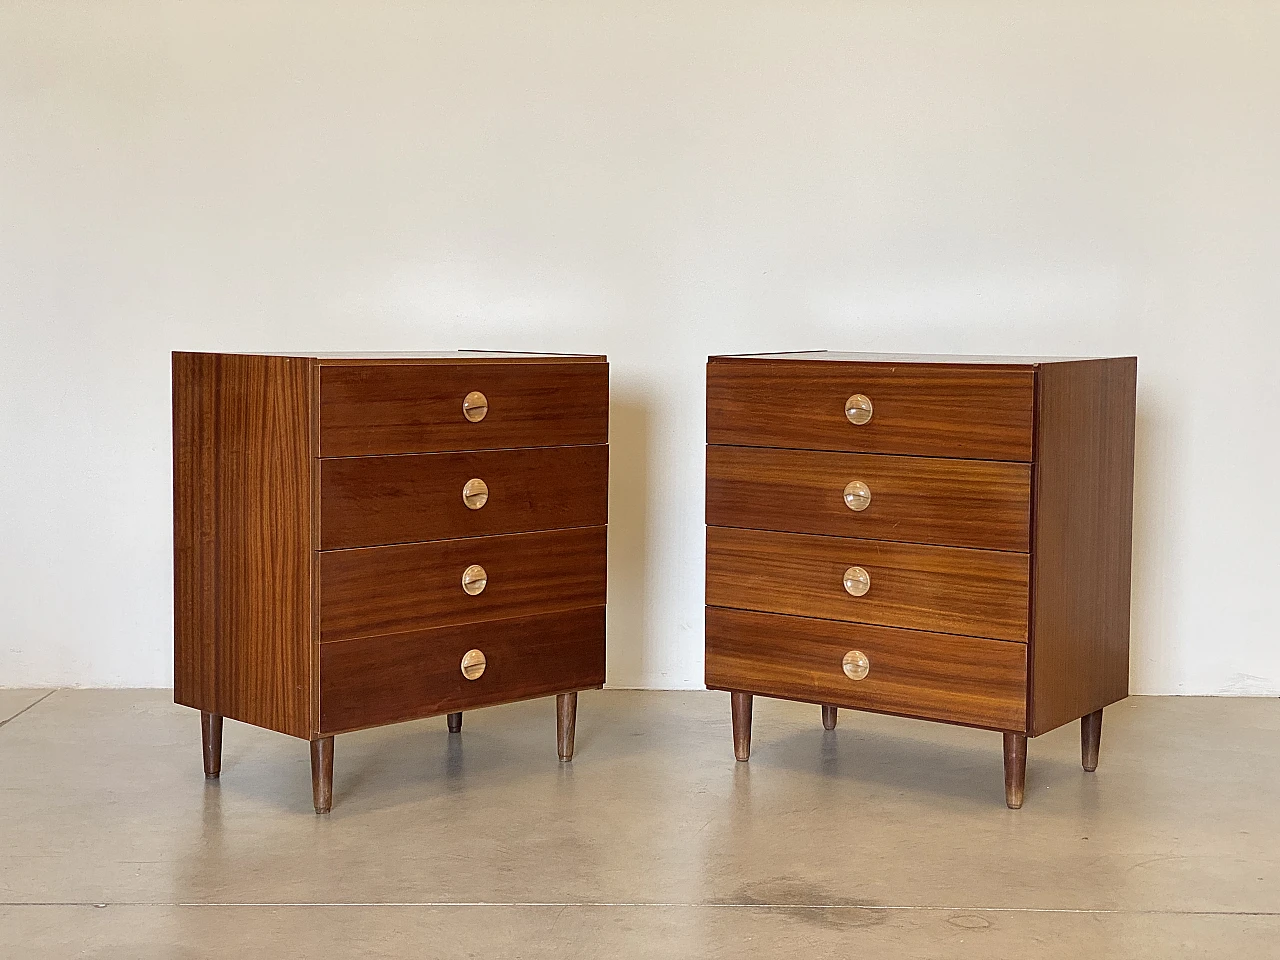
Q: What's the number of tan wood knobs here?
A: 8